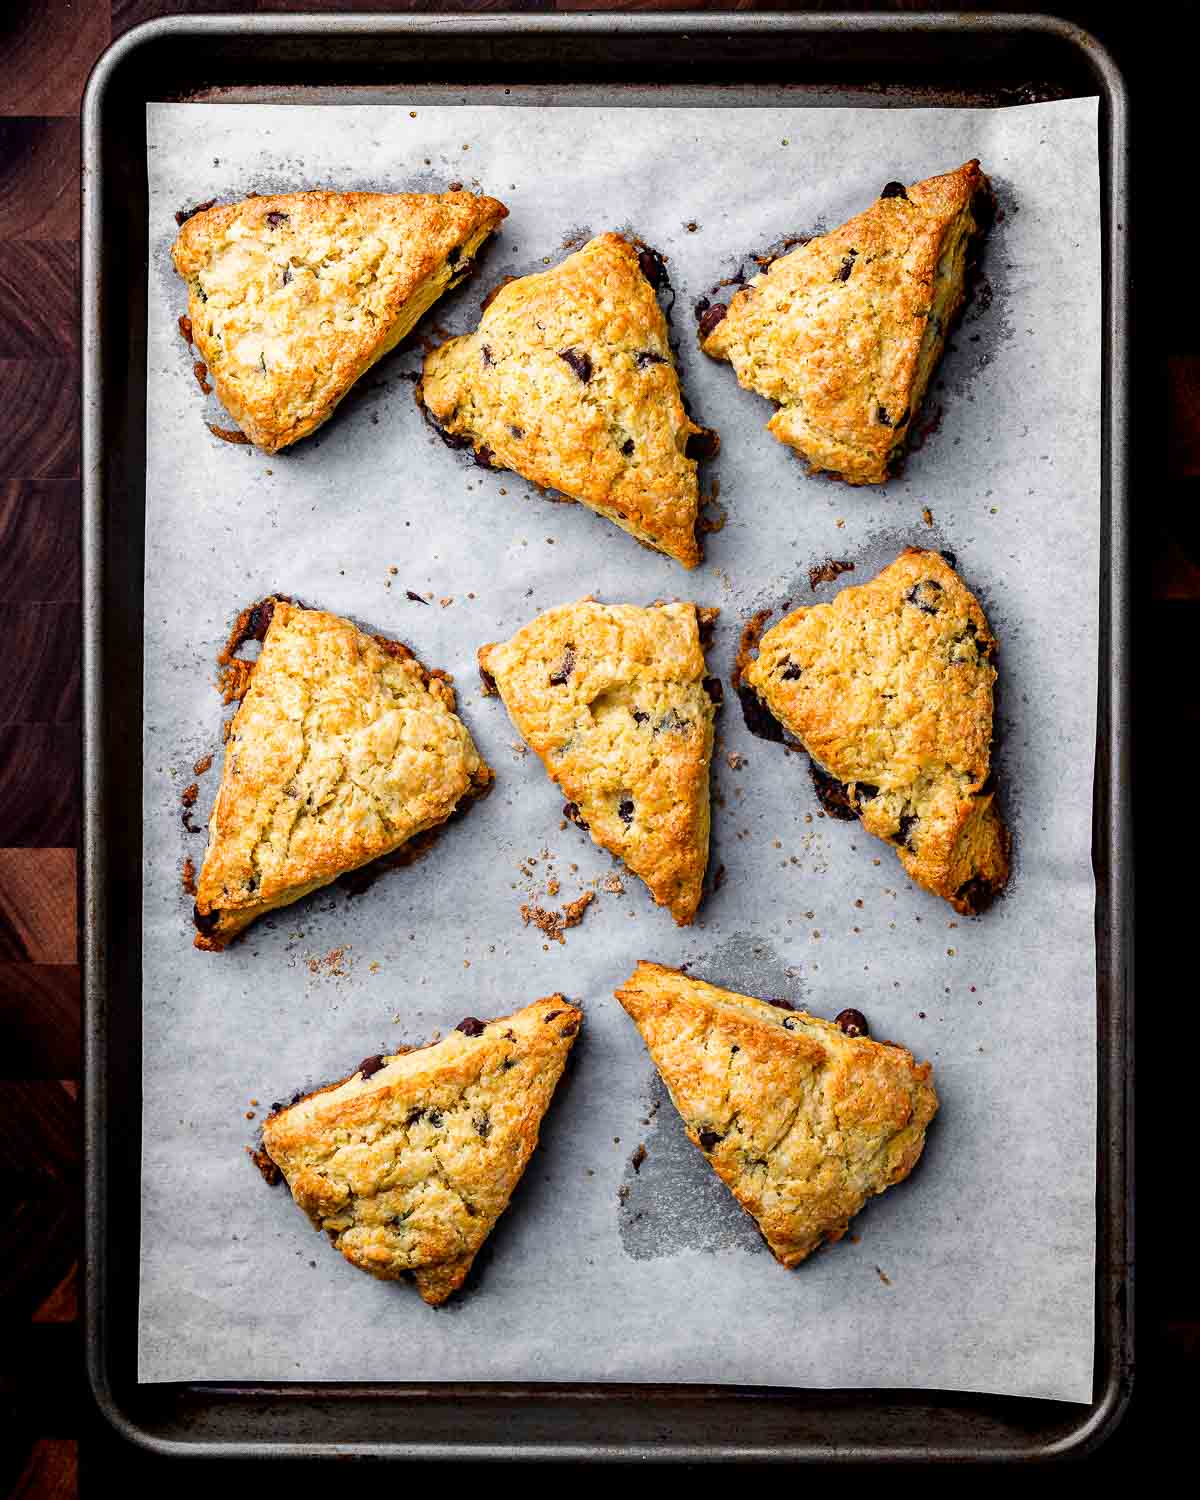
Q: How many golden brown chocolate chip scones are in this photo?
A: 8